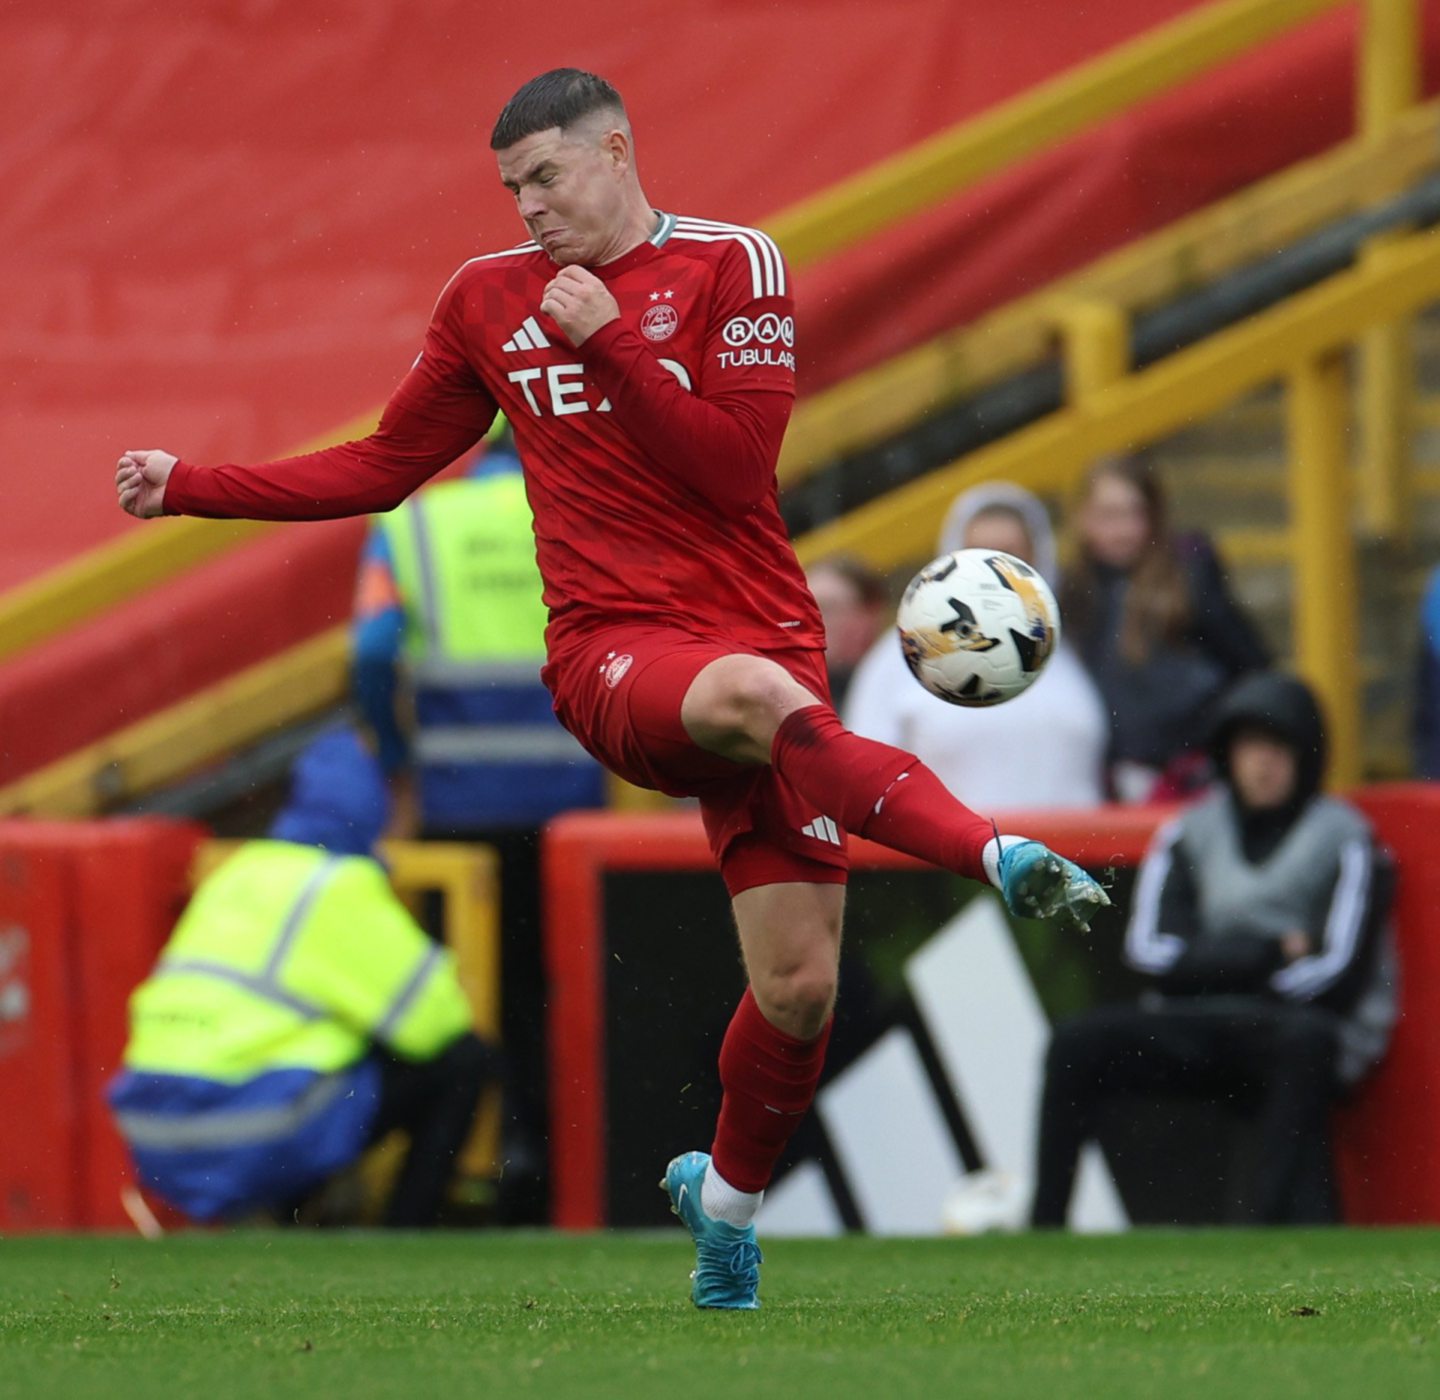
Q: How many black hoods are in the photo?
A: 1